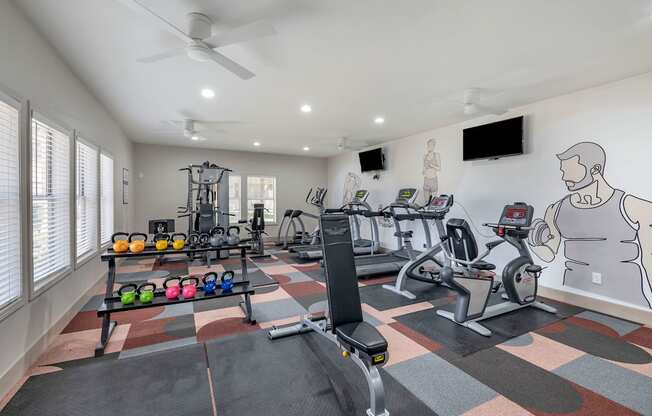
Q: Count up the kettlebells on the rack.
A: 14